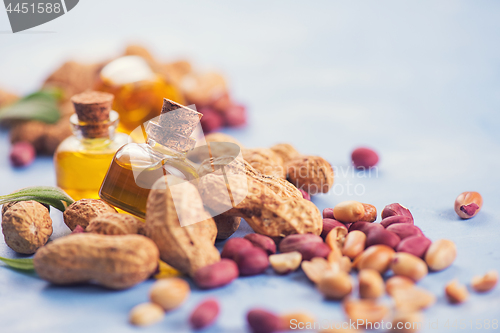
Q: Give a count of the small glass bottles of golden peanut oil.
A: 3